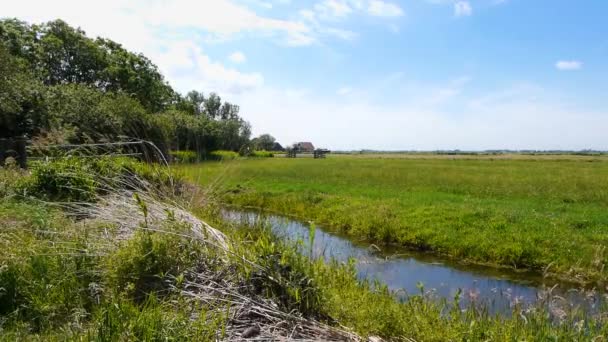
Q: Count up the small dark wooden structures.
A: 2